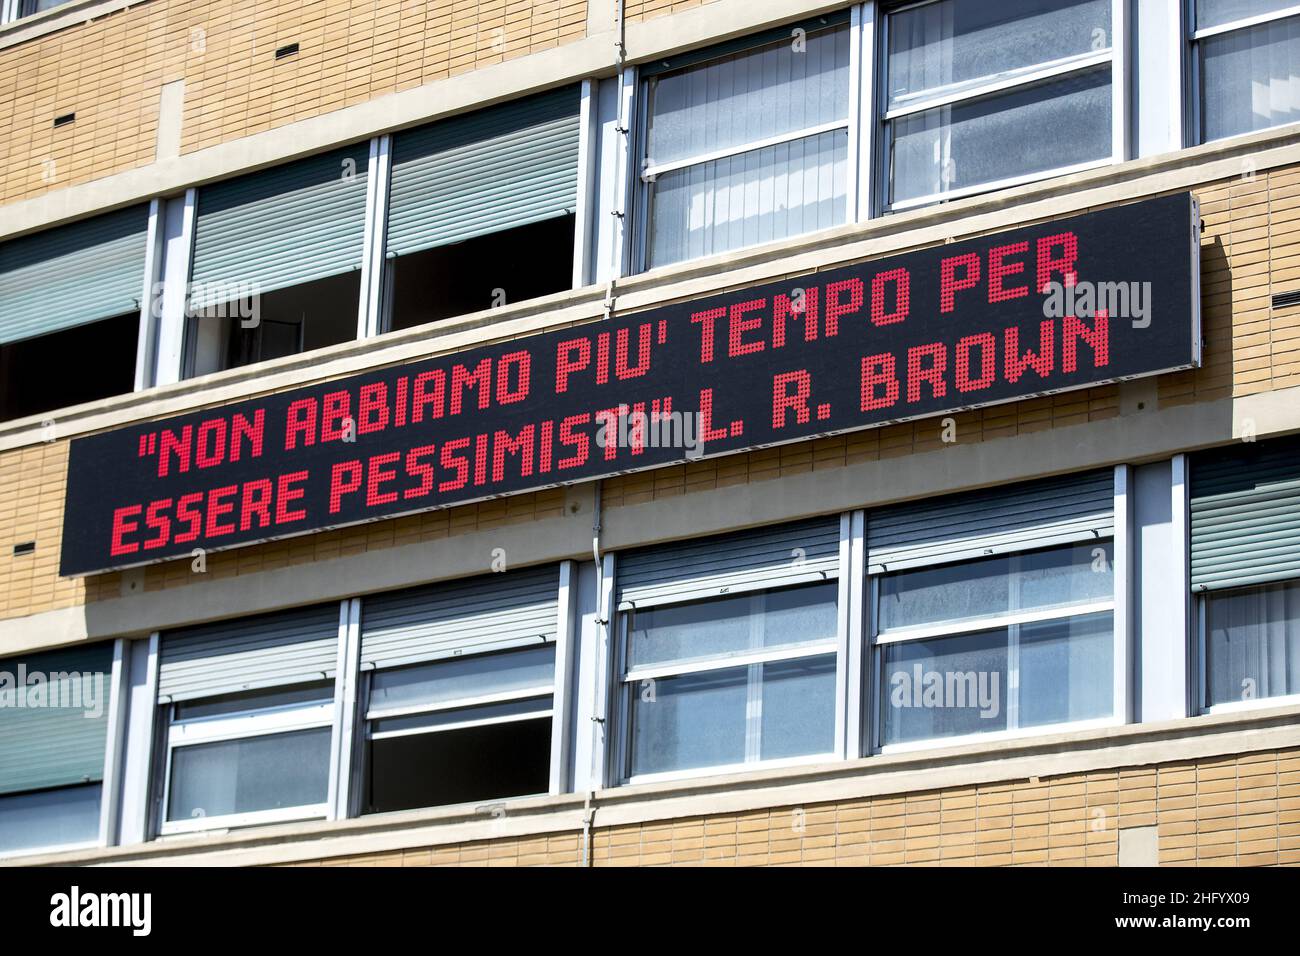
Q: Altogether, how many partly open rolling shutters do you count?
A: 9